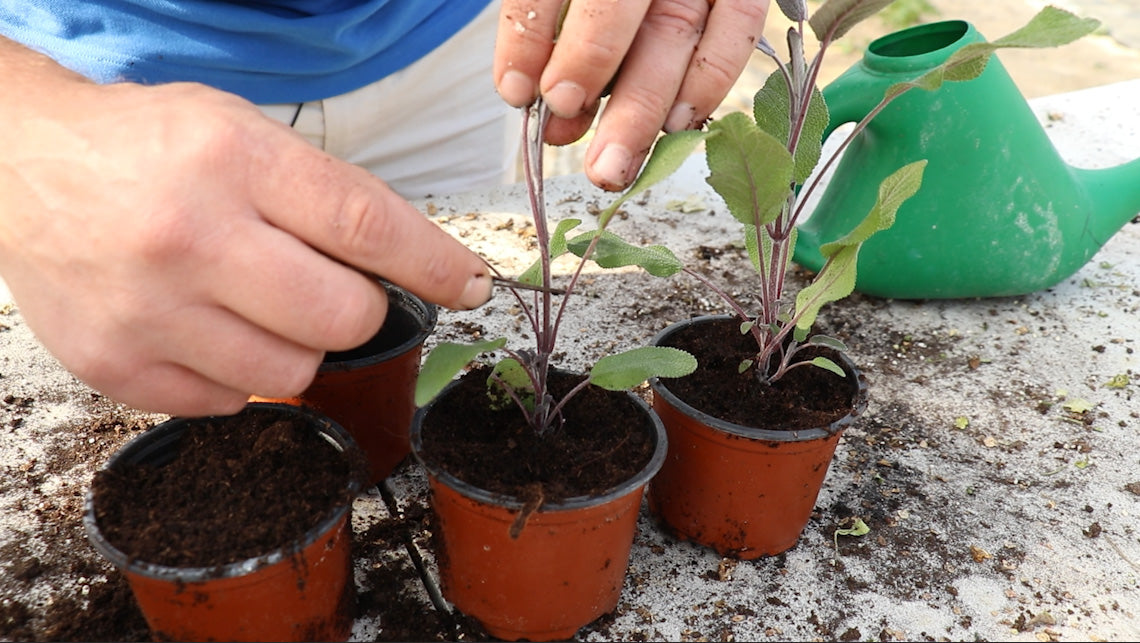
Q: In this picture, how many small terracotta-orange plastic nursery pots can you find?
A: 4